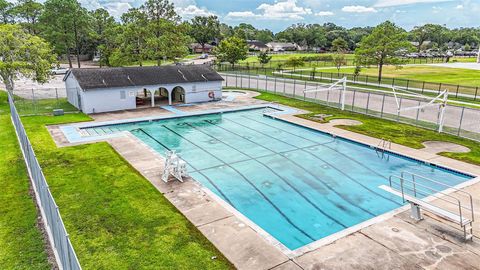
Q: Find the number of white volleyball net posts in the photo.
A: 2